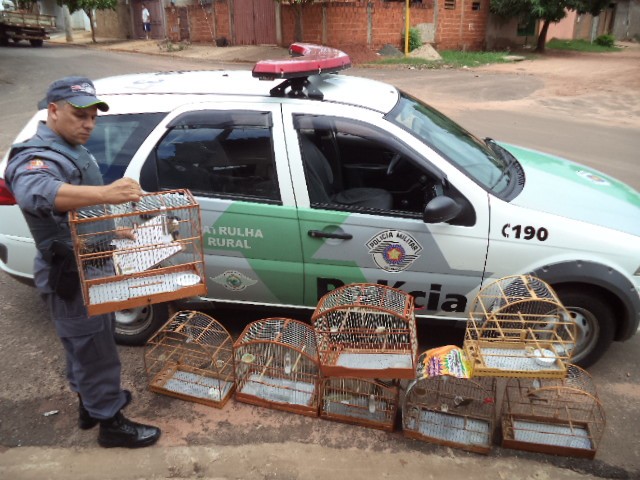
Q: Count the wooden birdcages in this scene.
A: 8